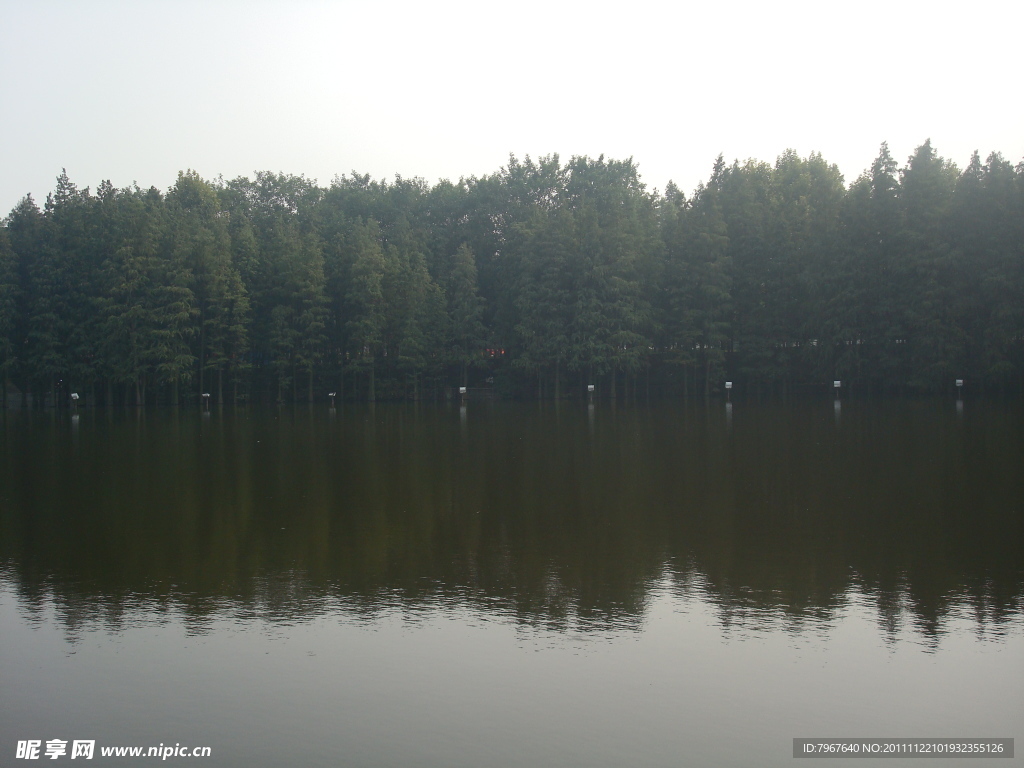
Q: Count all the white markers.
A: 8